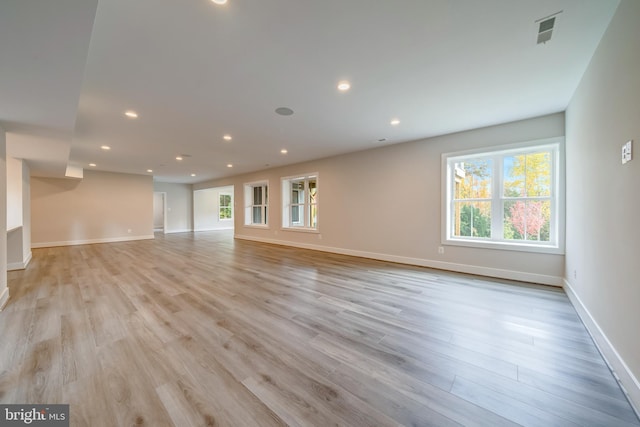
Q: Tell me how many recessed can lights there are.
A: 12